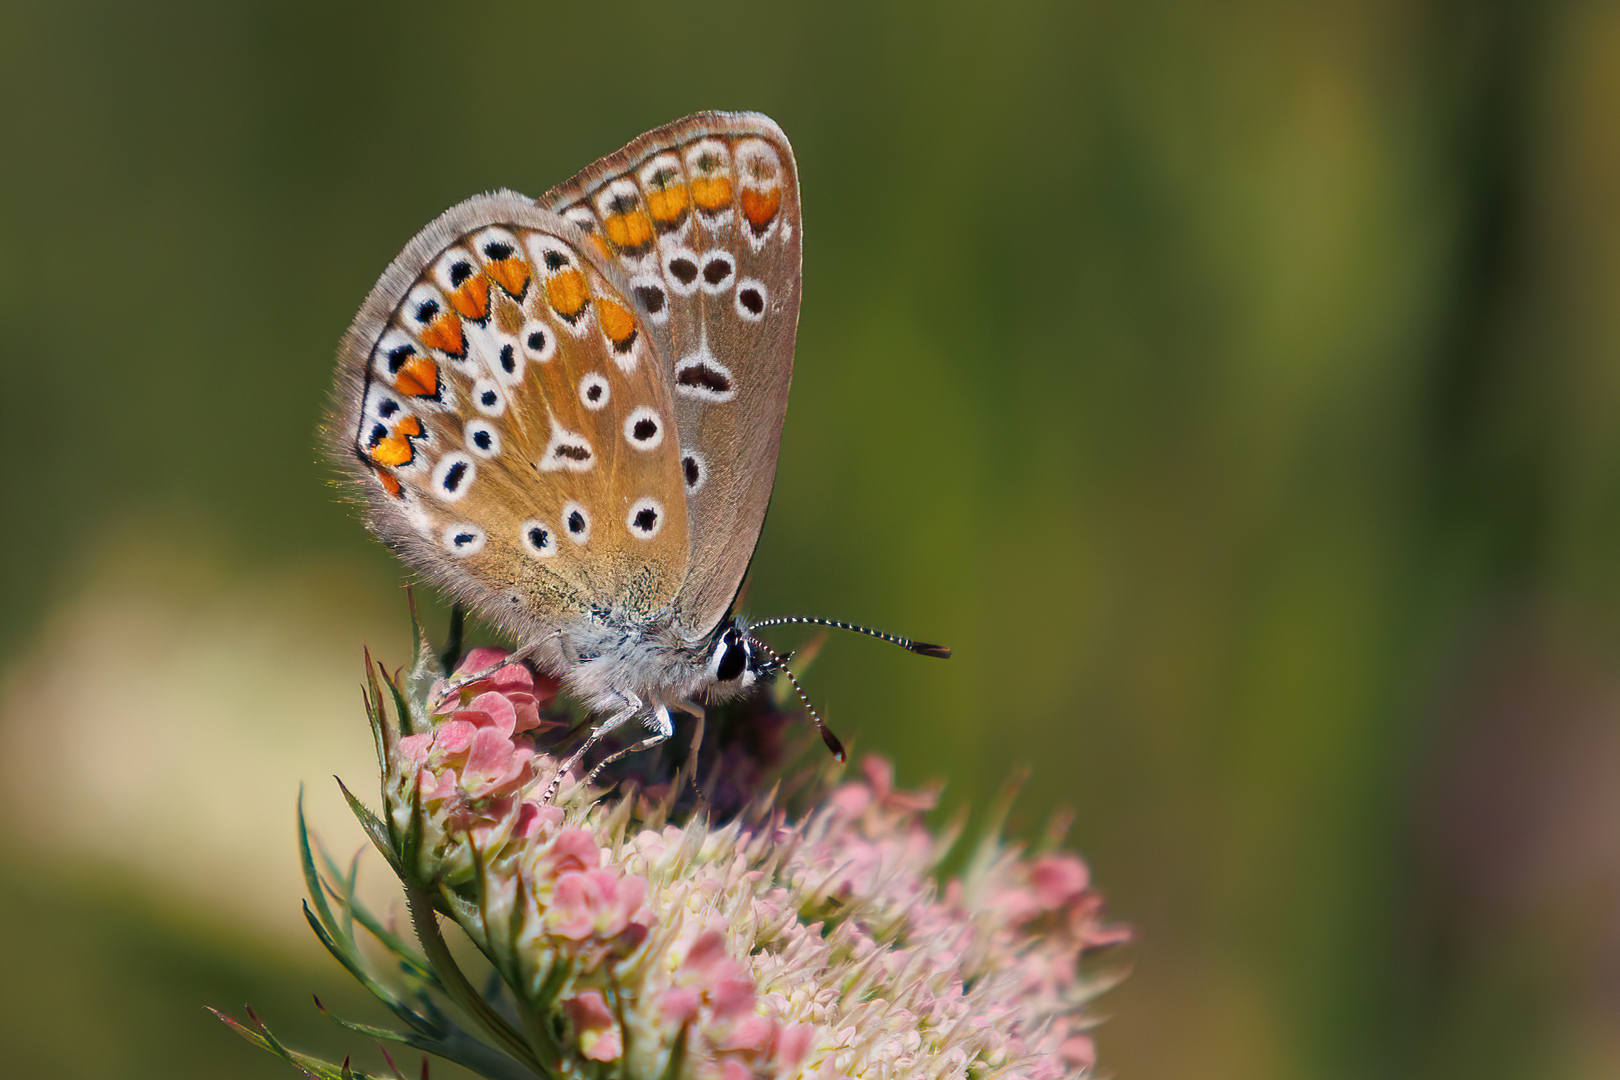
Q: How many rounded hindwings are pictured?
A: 1